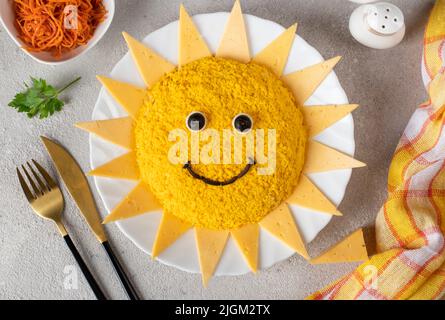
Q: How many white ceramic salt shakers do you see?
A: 1